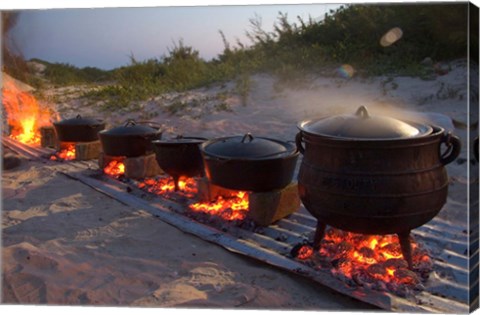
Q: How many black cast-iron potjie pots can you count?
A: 5